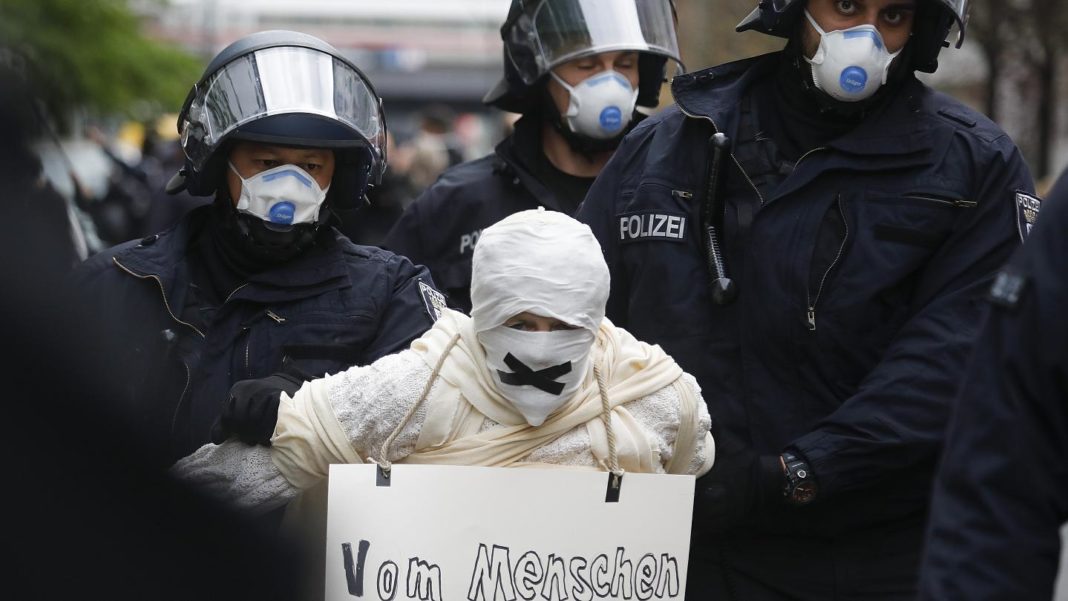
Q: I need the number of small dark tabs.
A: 2